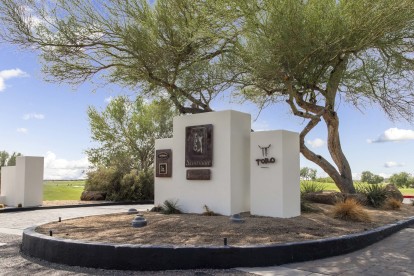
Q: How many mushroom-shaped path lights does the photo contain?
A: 3